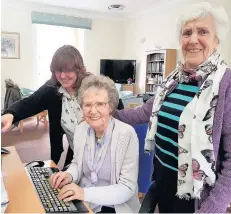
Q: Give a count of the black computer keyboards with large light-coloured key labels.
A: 1